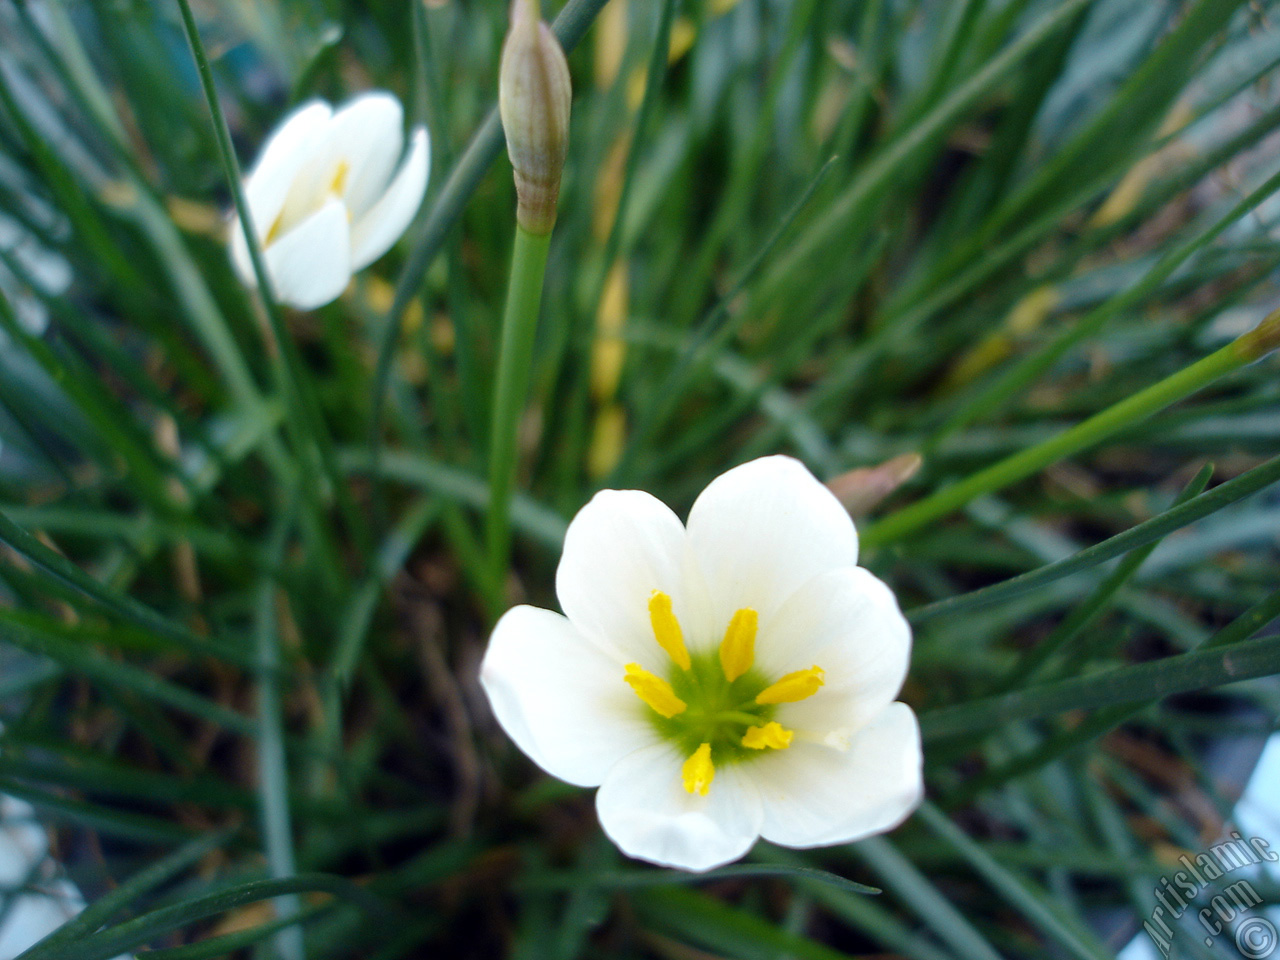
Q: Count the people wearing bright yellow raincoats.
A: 0